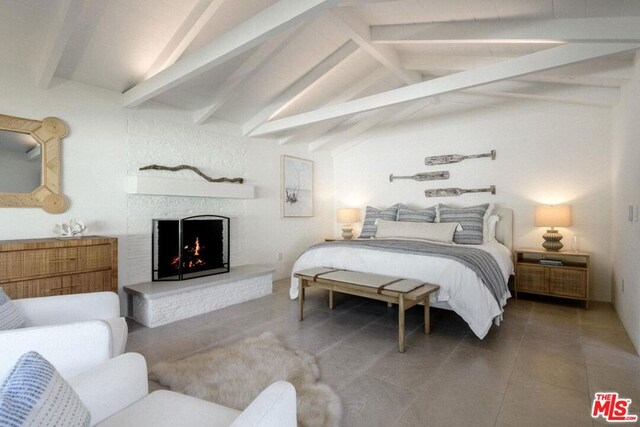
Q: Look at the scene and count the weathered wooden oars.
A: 3